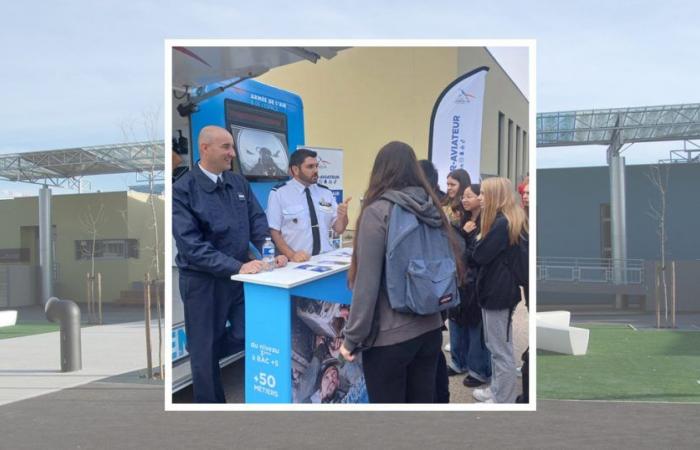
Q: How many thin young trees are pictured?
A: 3